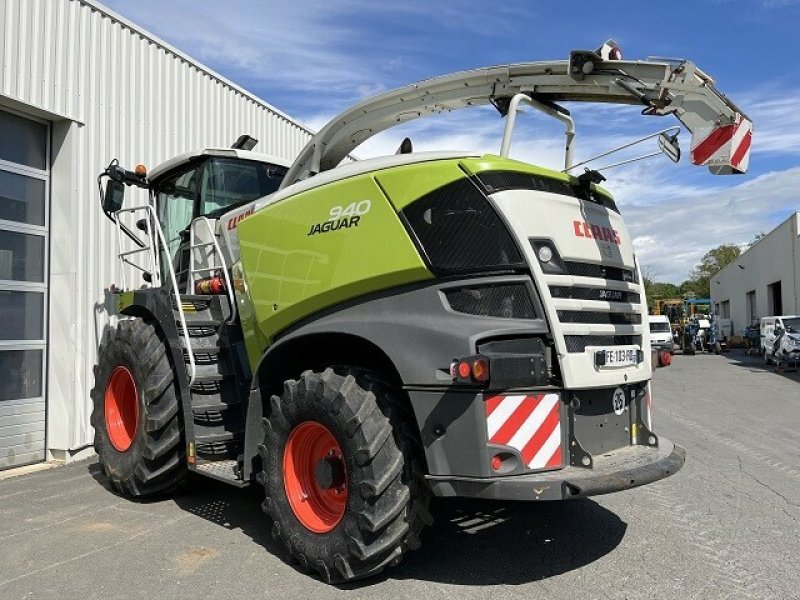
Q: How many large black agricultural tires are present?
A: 2